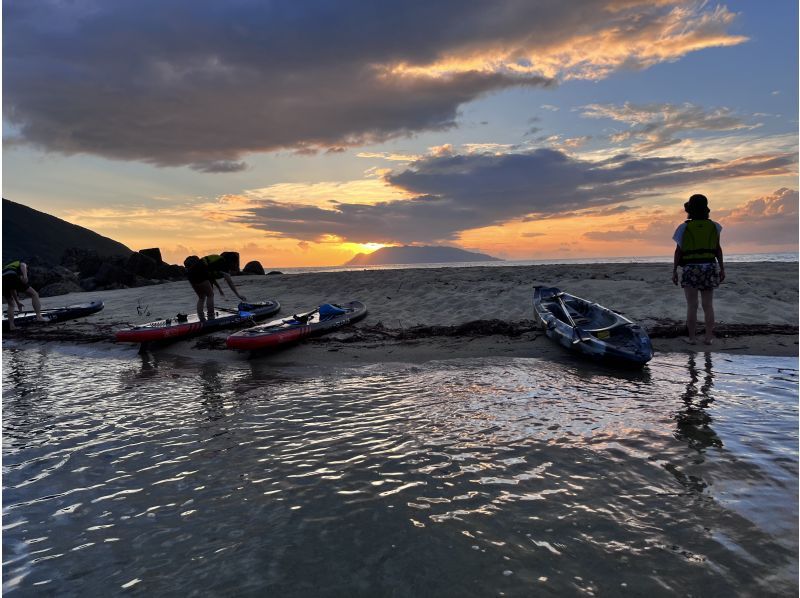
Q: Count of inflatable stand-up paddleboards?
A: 3